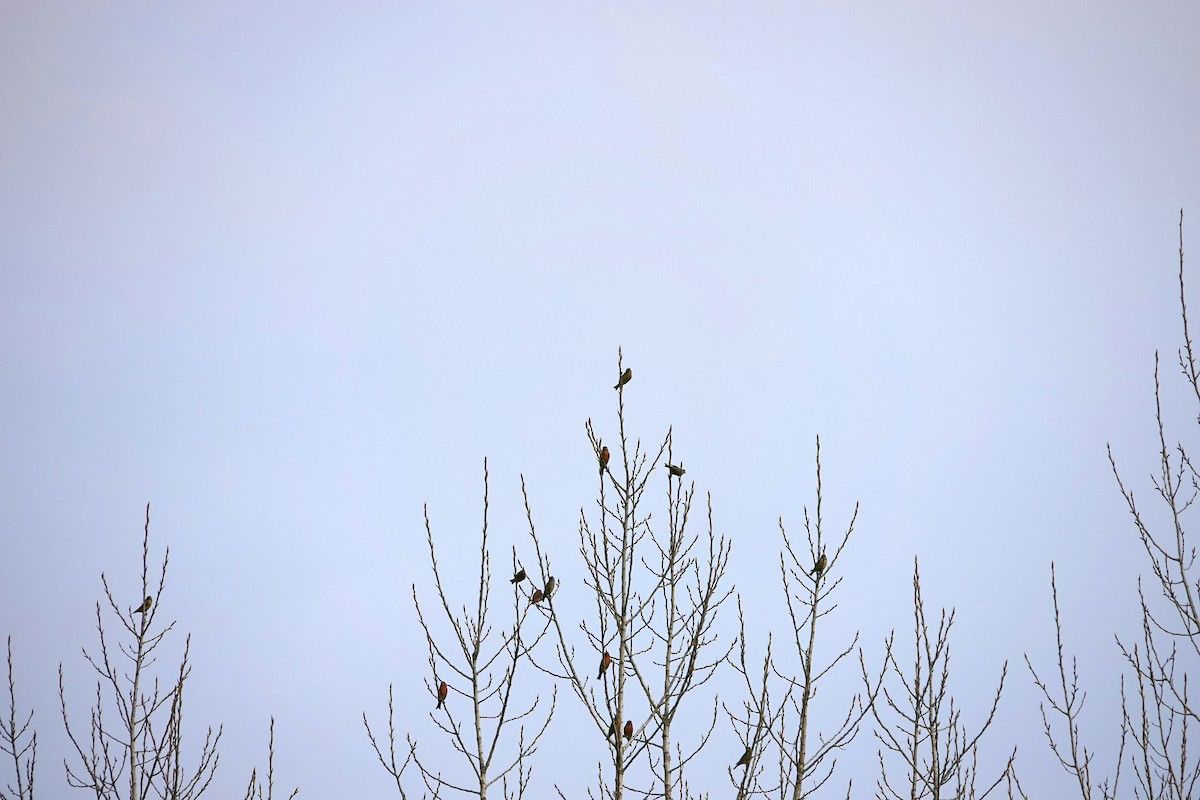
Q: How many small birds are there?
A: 13